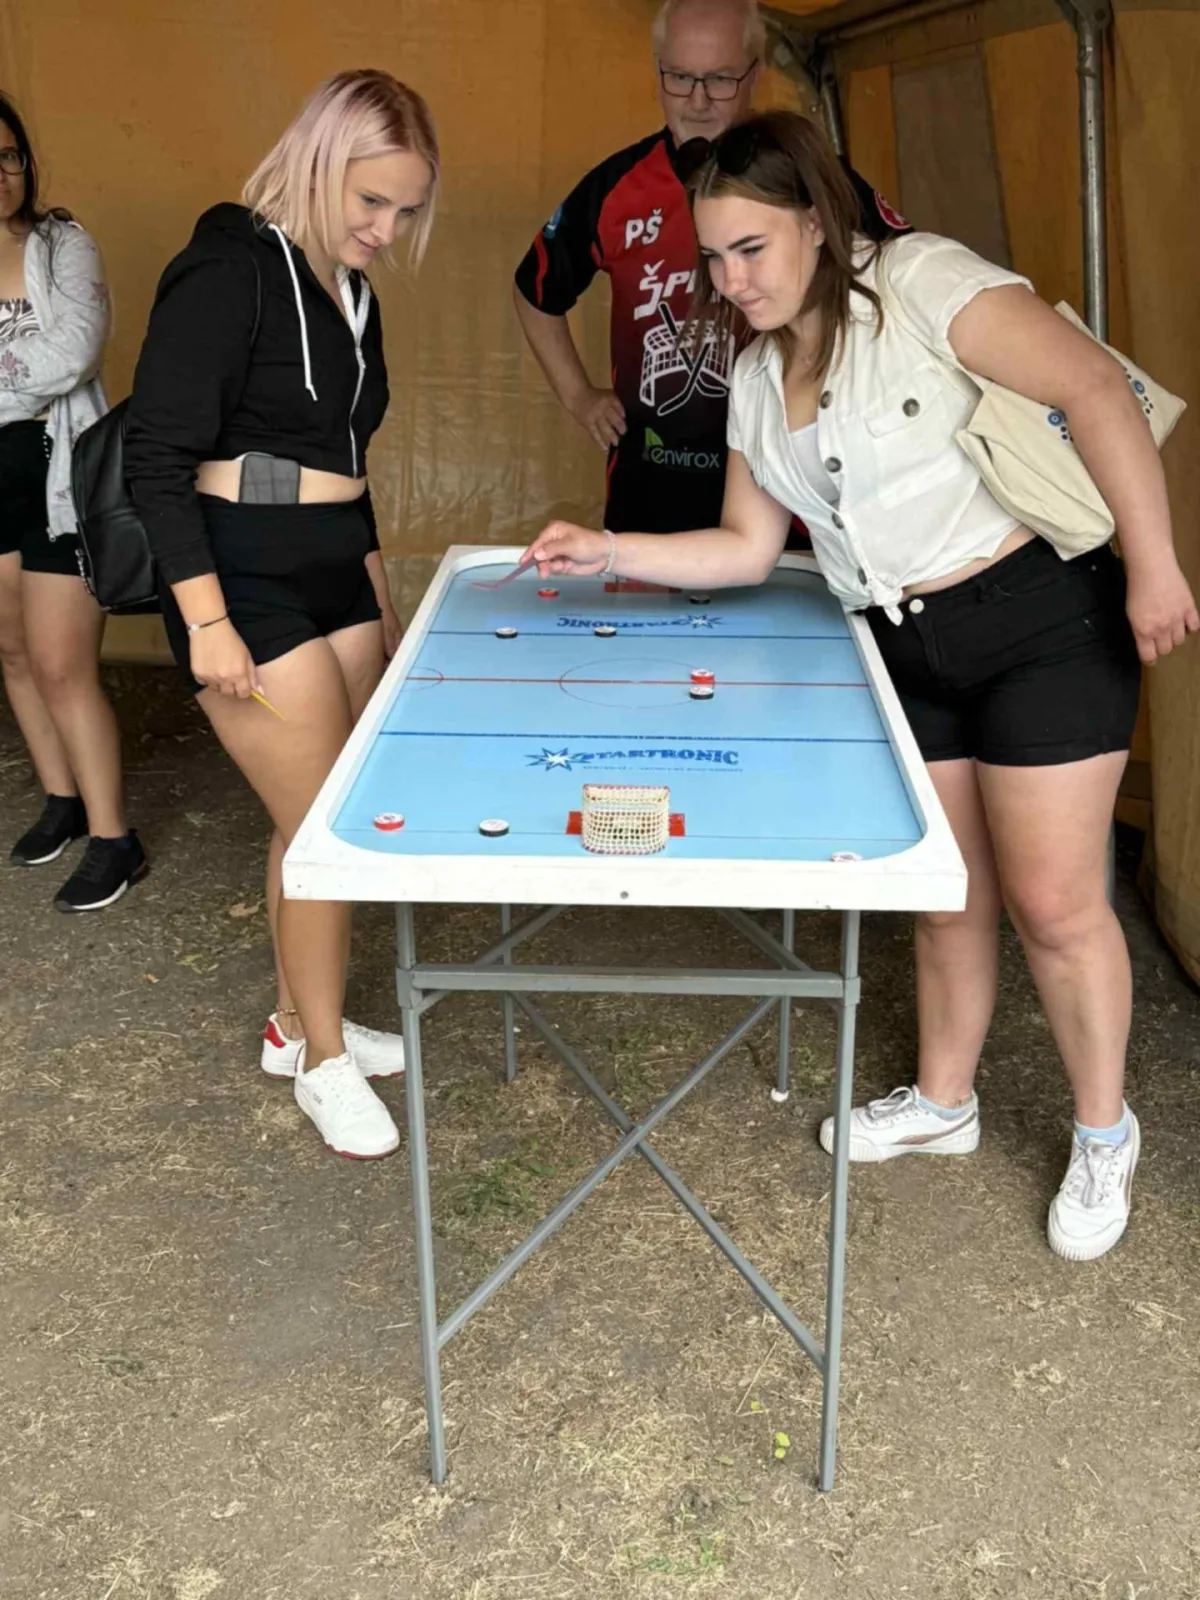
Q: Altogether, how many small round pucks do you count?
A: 9